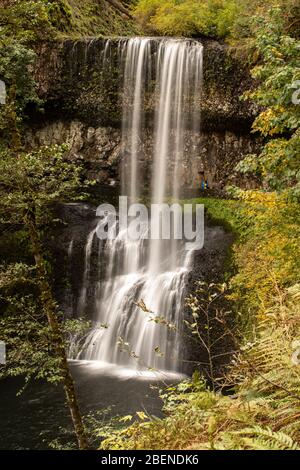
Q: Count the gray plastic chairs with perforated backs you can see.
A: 0